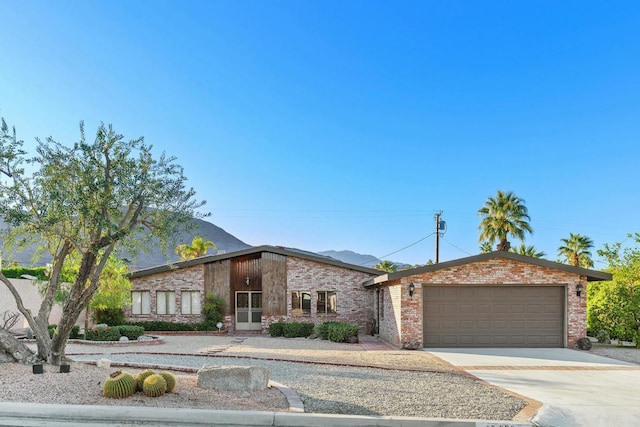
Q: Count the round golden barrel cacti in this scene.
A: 4